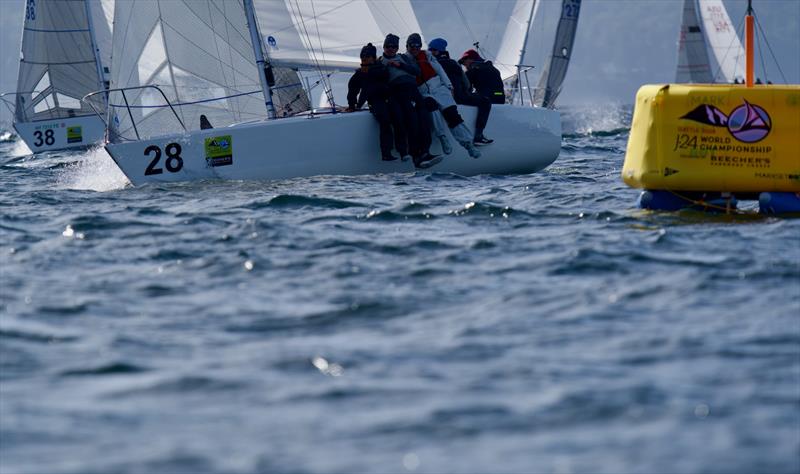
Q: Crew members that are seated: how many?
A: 5